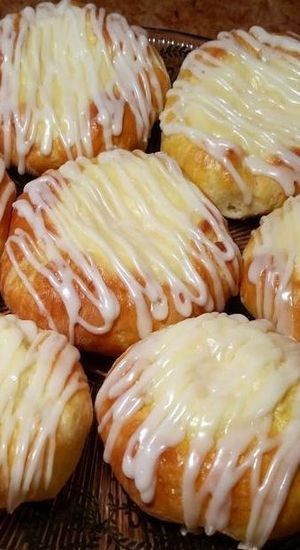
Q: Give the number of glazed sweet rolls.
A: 7